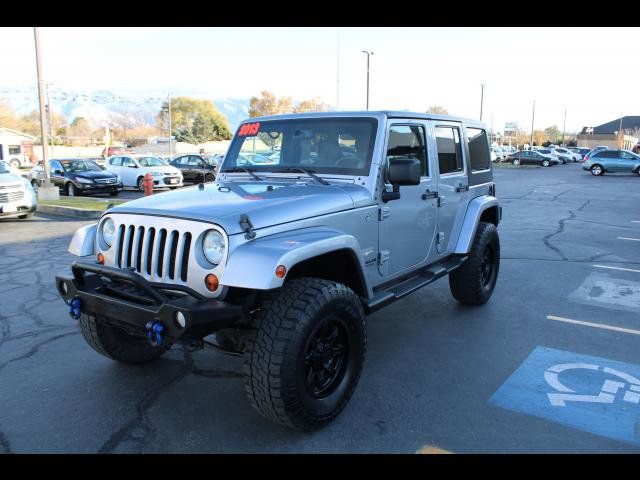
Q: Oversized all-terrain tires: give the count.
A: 3